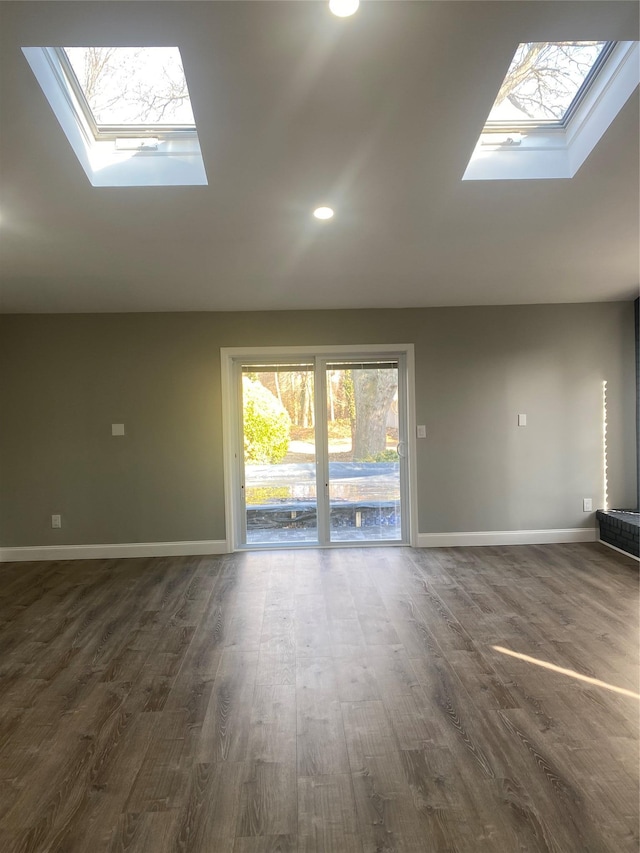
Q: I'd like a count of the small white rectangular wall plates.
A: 5